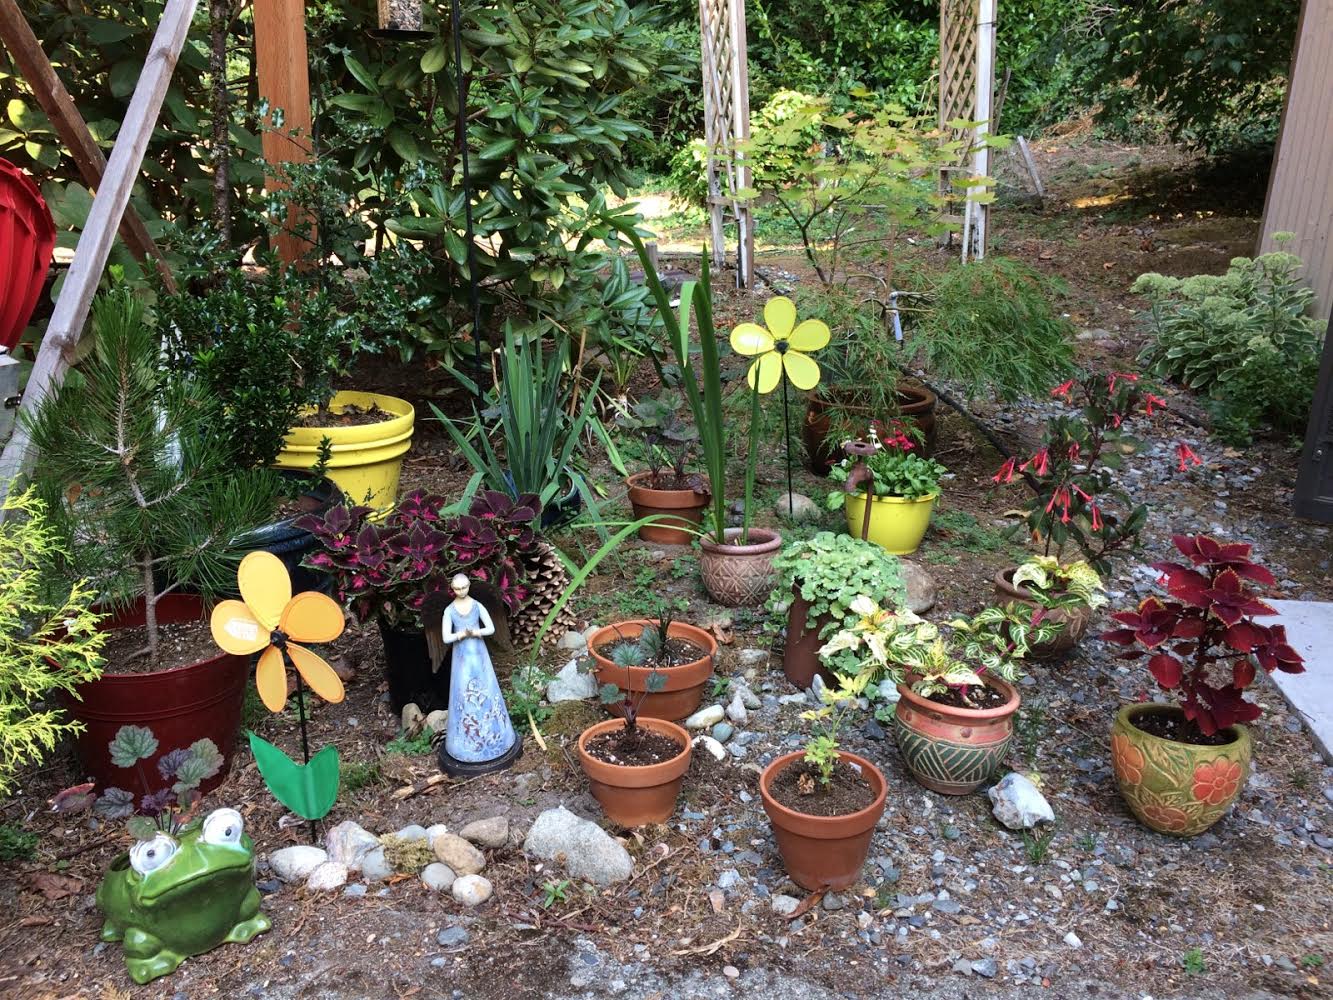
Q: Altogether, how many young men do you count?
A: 0